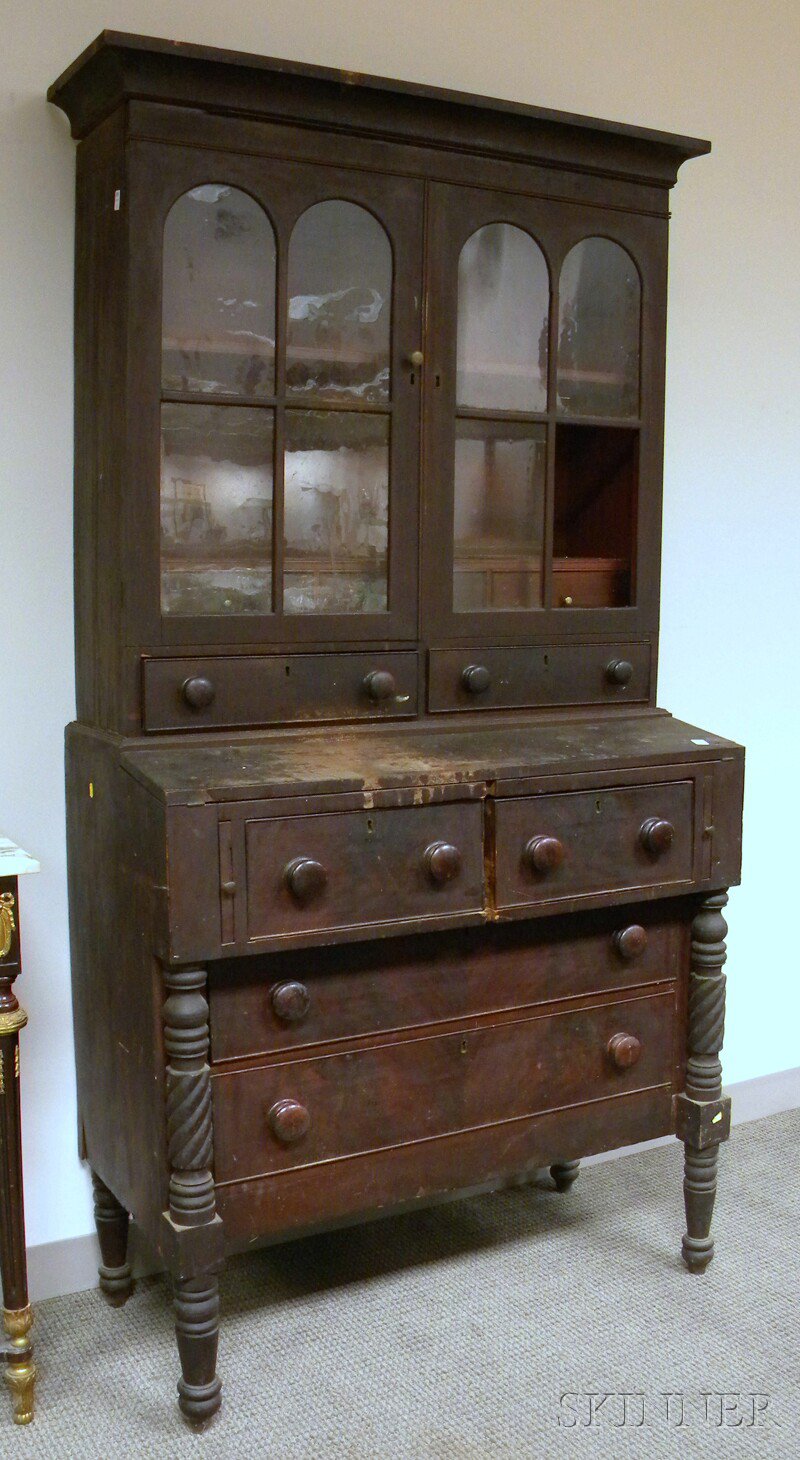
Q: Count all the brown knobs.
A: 12